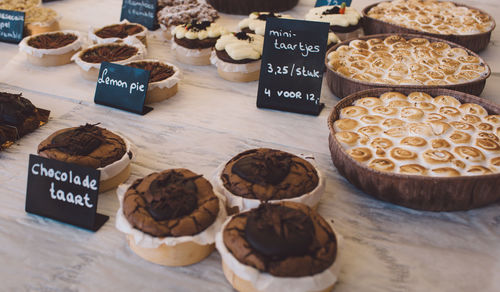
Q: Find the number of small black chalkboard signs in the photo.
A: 6